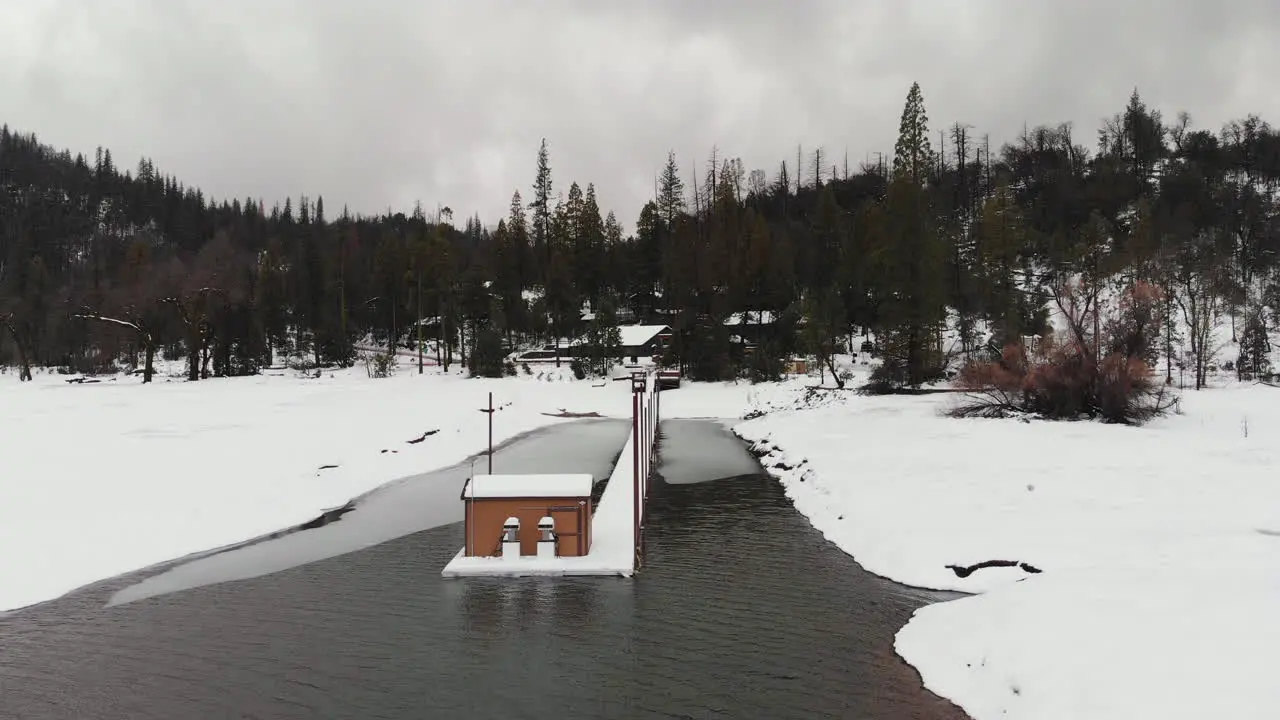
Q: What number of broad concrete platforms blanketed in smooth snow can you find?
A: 1